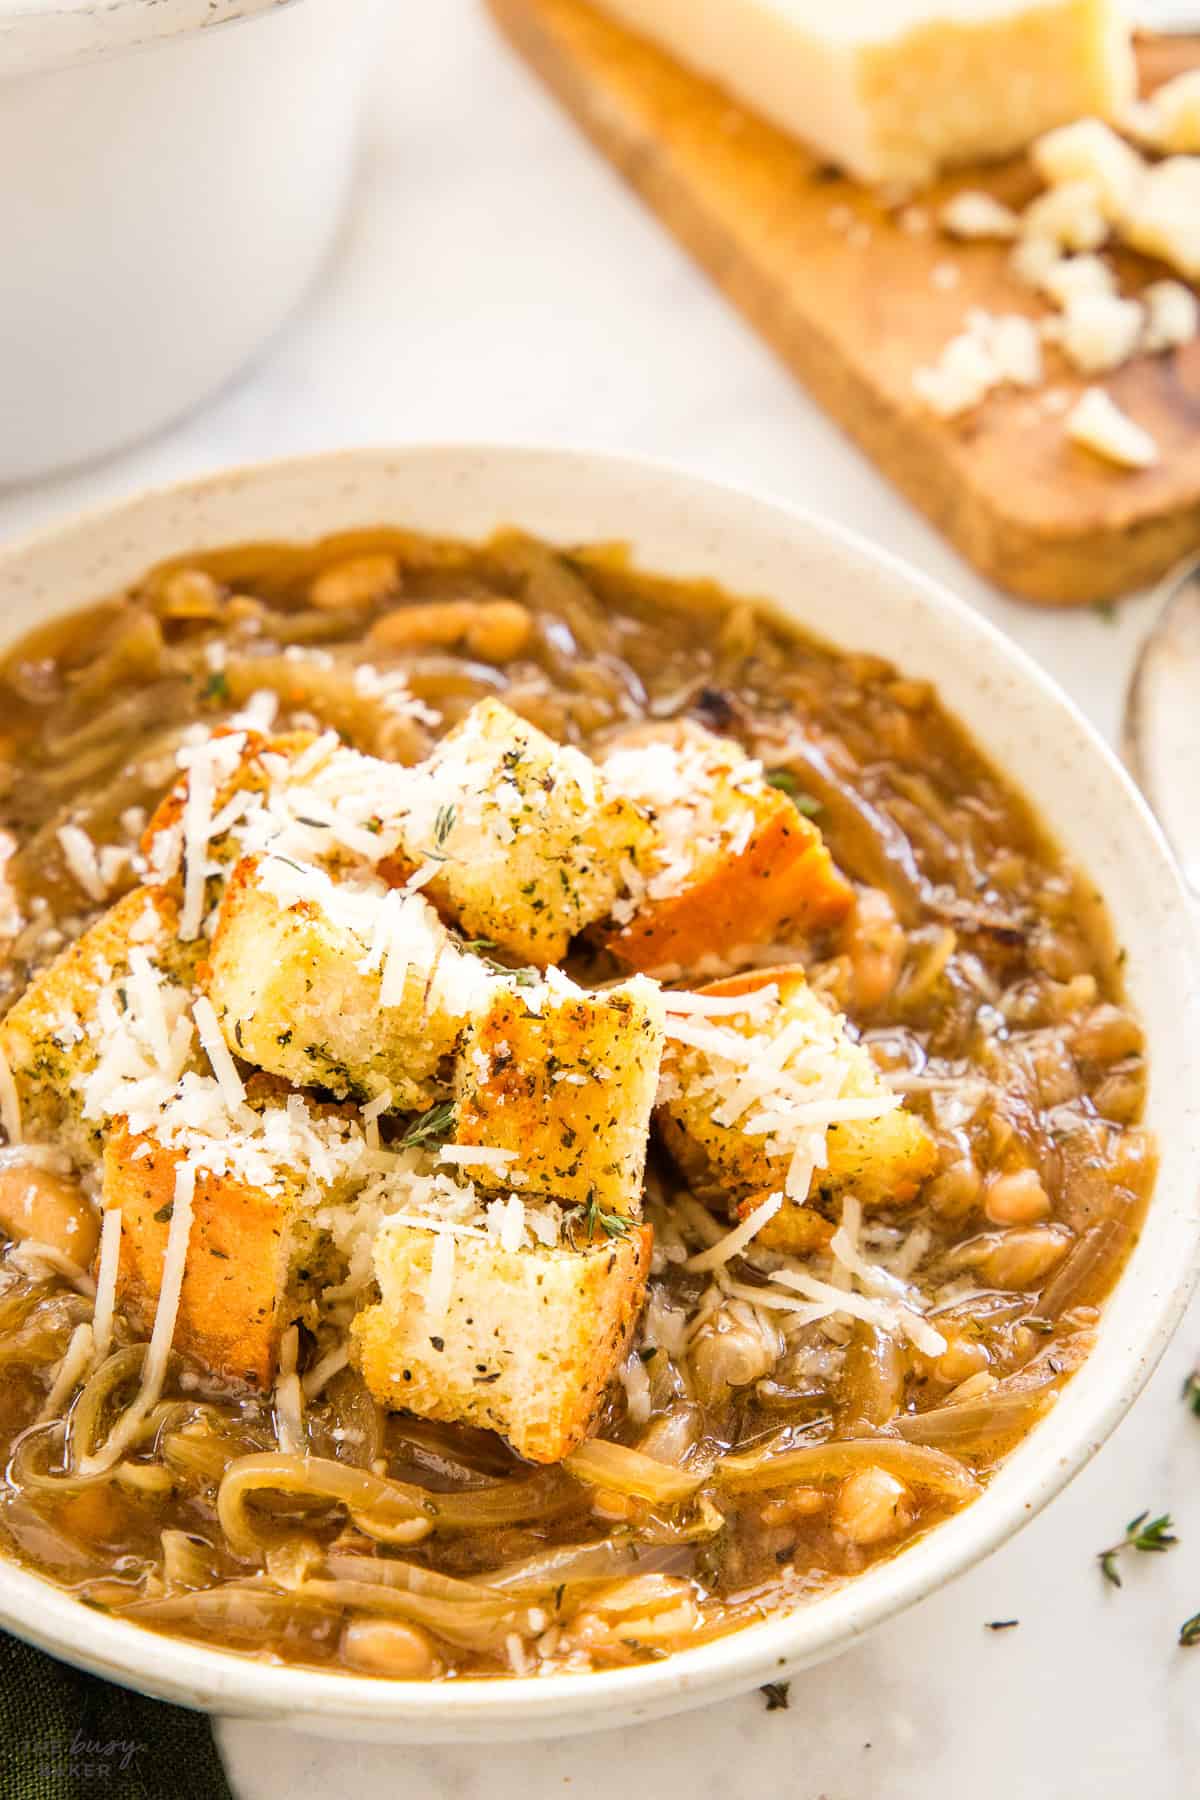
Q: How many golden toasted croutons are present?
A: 9